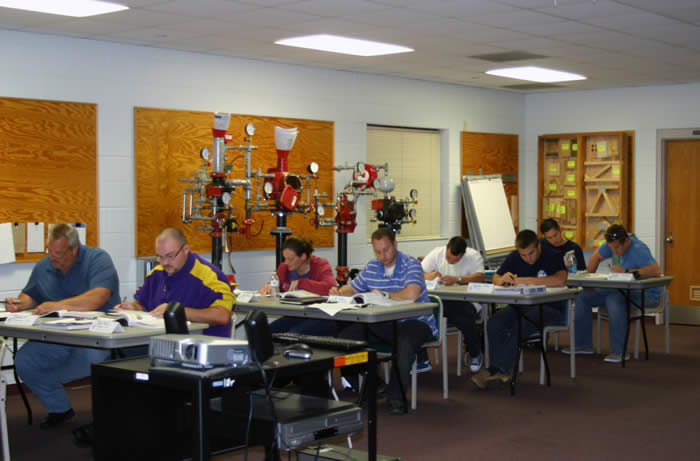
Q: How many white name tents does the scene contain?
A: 7